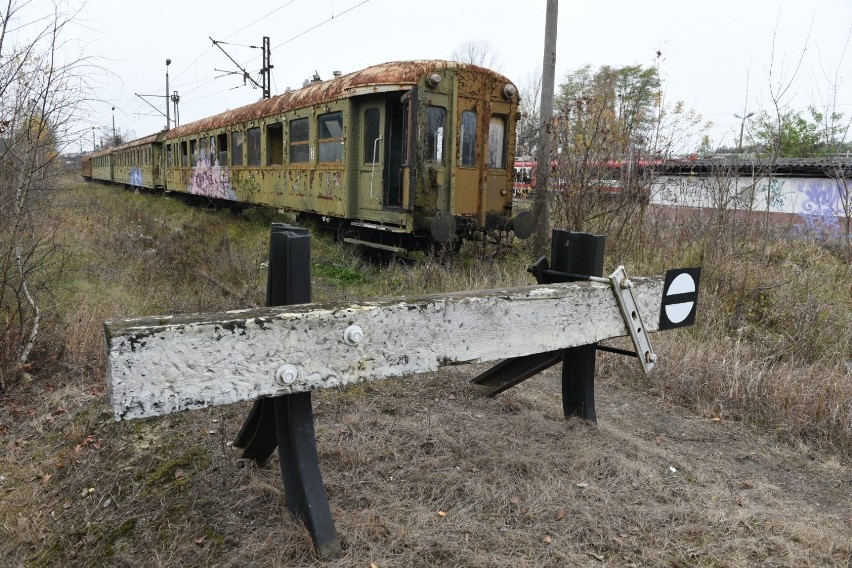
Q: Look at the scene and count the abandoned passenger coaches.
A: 4